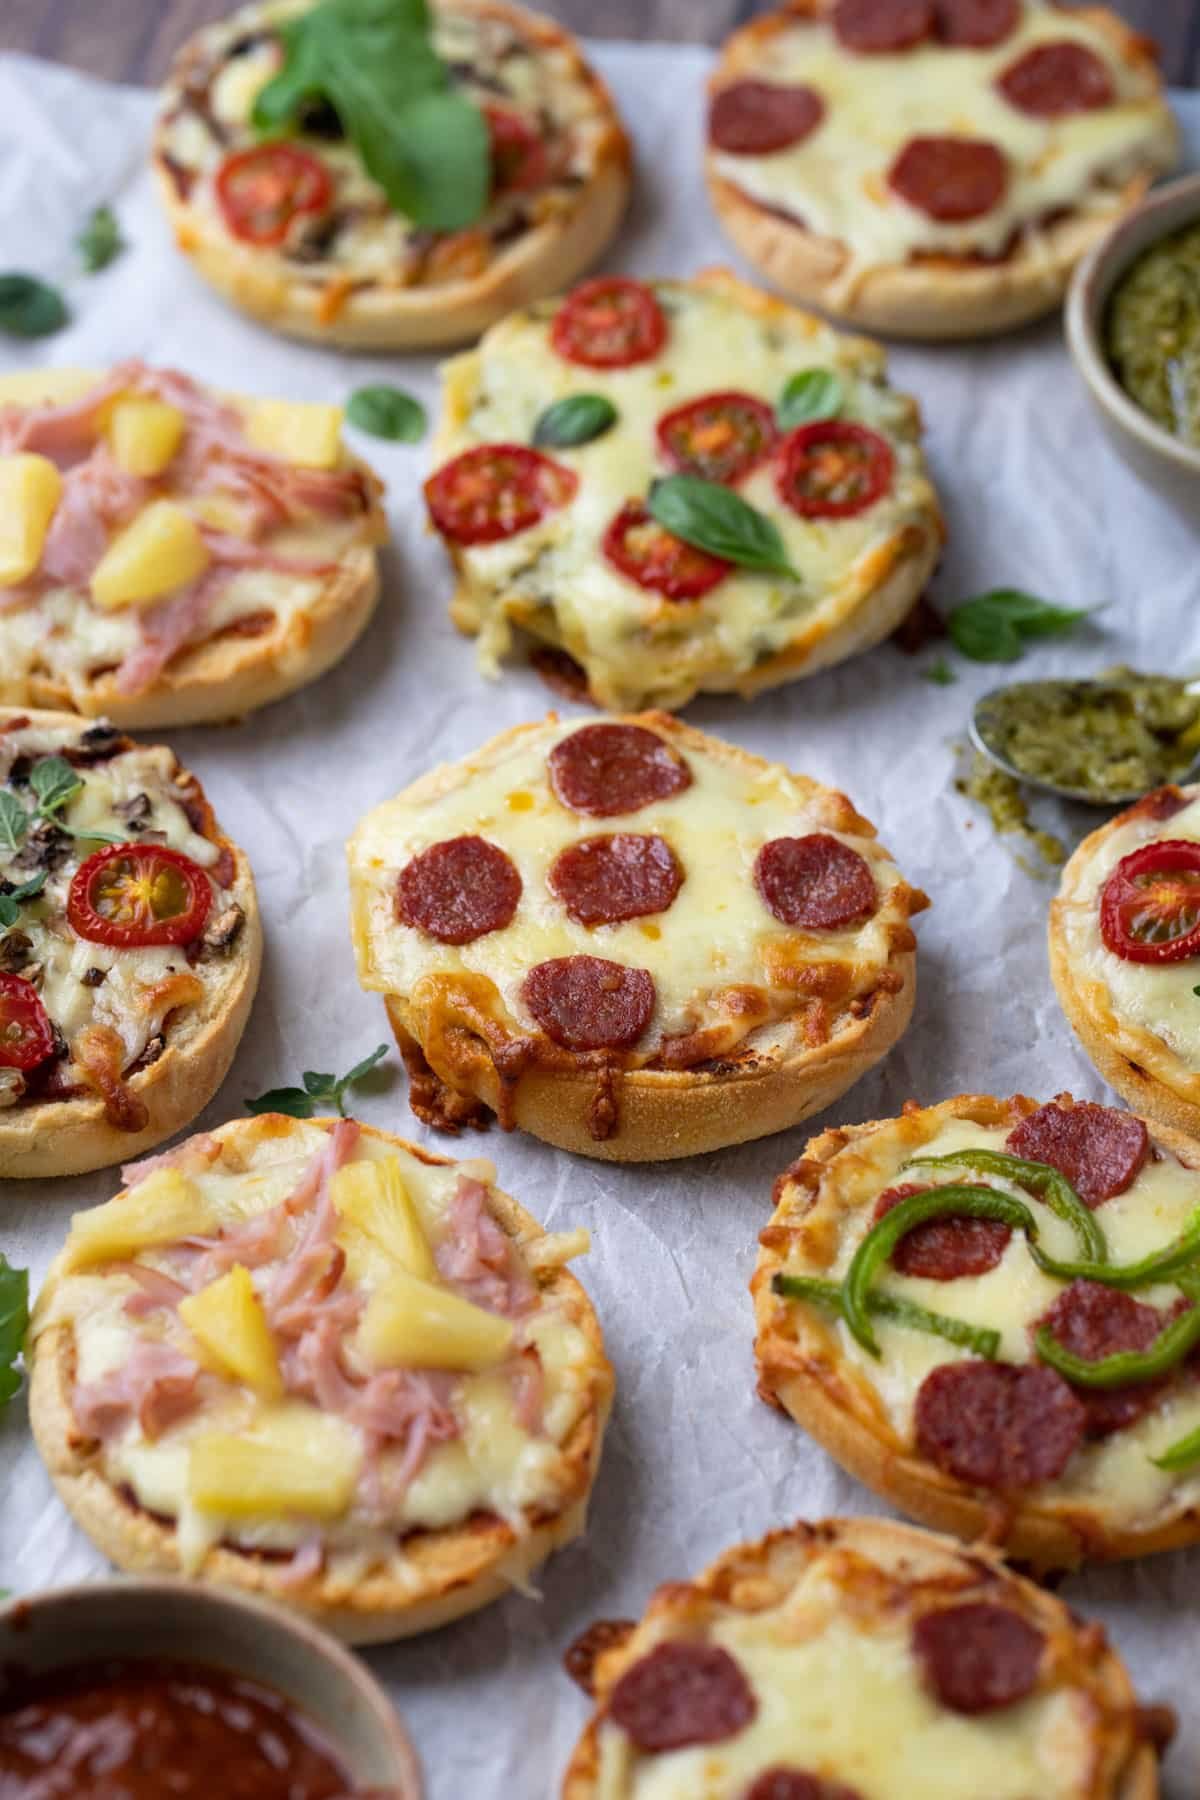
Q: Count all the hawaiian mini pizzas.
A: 2